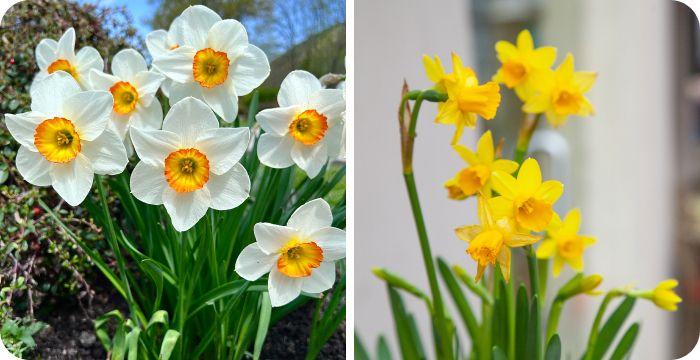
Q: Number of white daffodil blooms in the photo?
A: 8